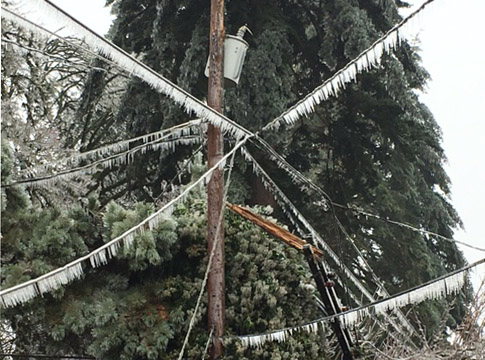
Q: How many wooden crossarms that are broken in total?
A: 1